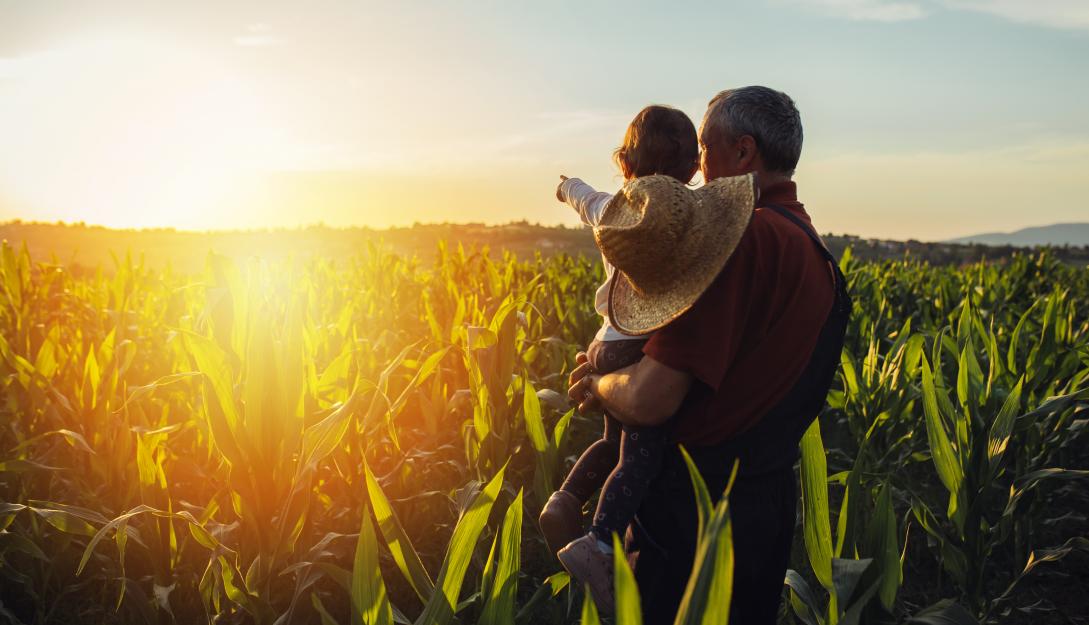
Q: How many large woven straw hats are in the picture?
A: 1